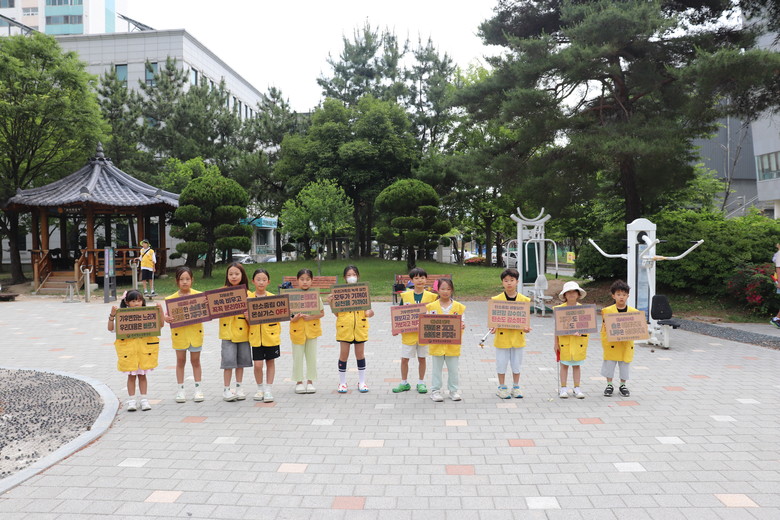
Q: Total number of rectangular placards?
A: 11